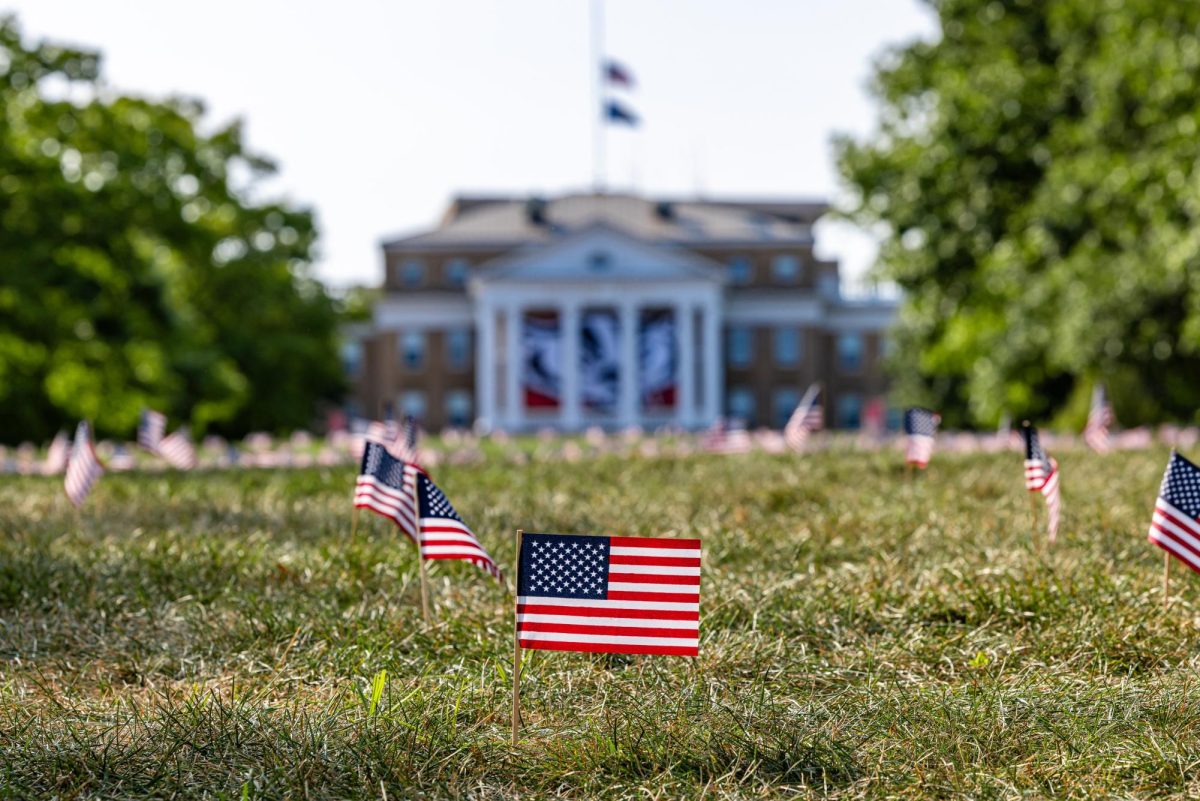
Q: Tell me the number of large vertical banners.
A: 3